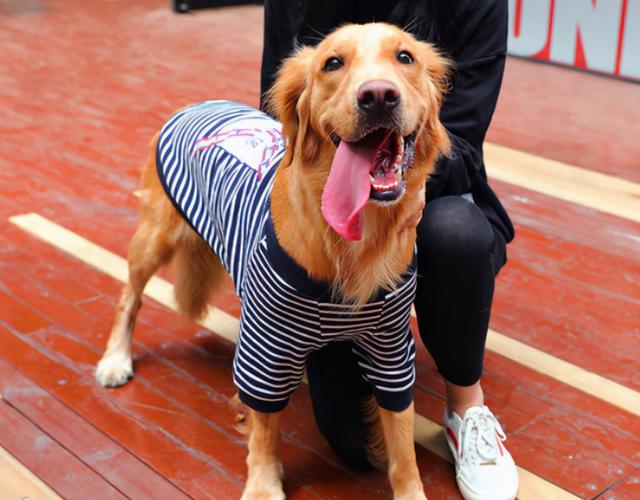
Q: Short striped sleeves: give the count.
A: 2